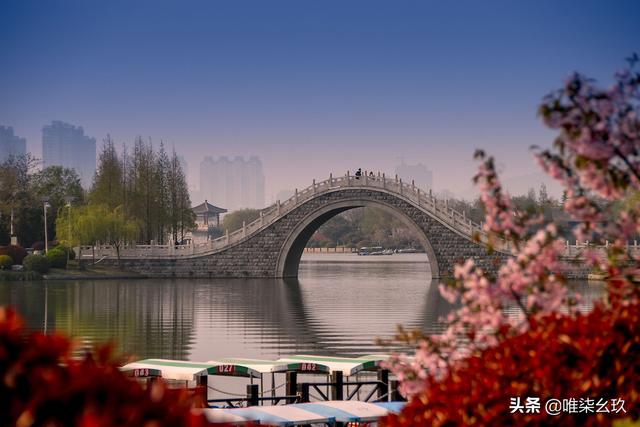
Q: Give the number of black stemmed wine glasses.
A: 0